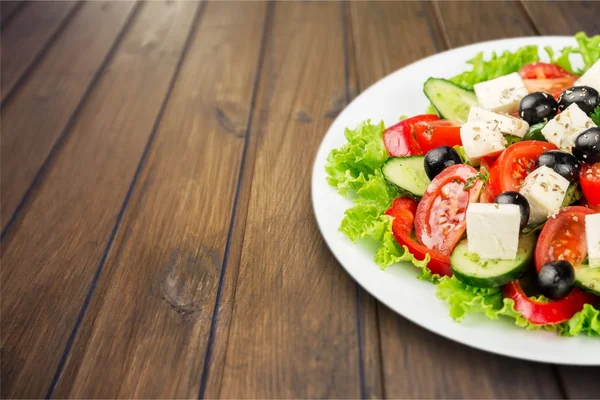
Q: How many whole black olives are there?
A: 7